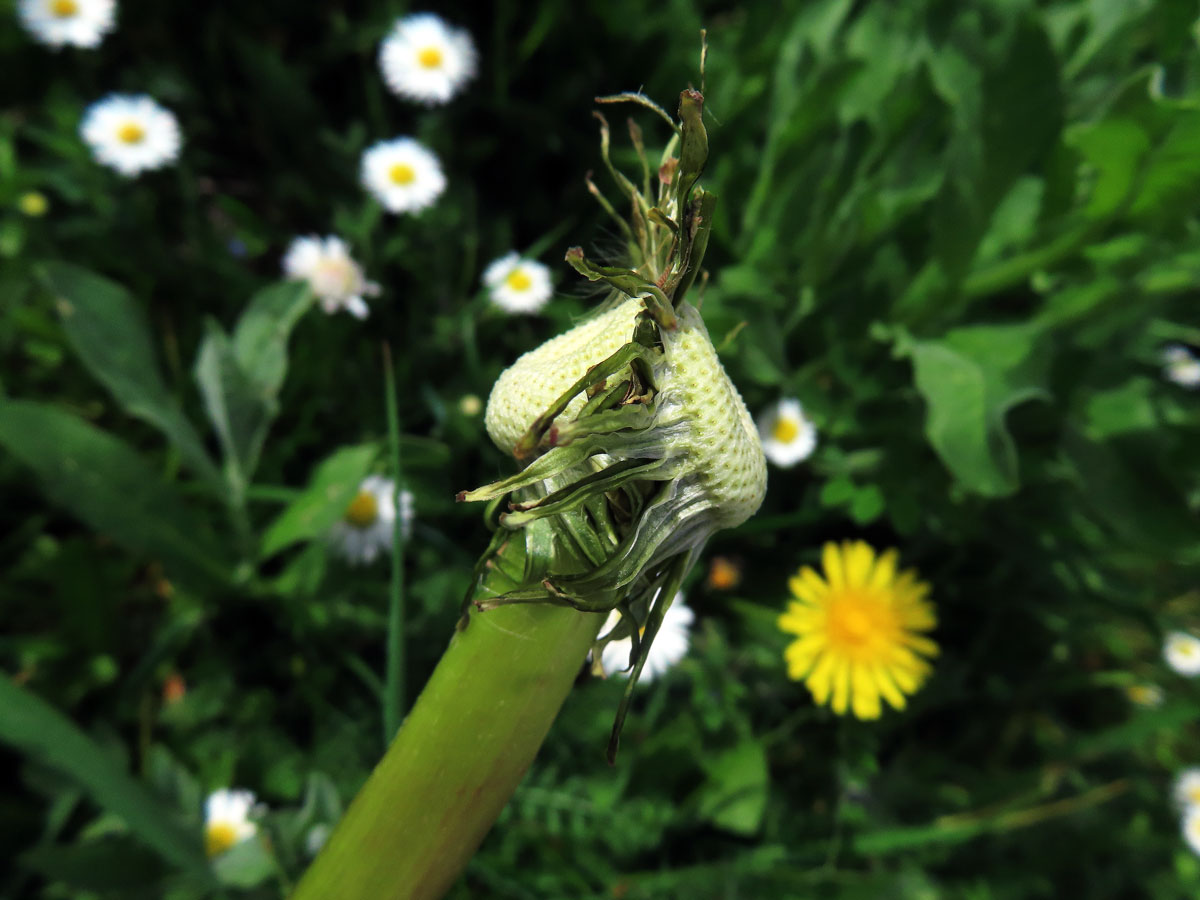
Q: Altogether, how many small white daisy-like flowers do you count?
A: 14